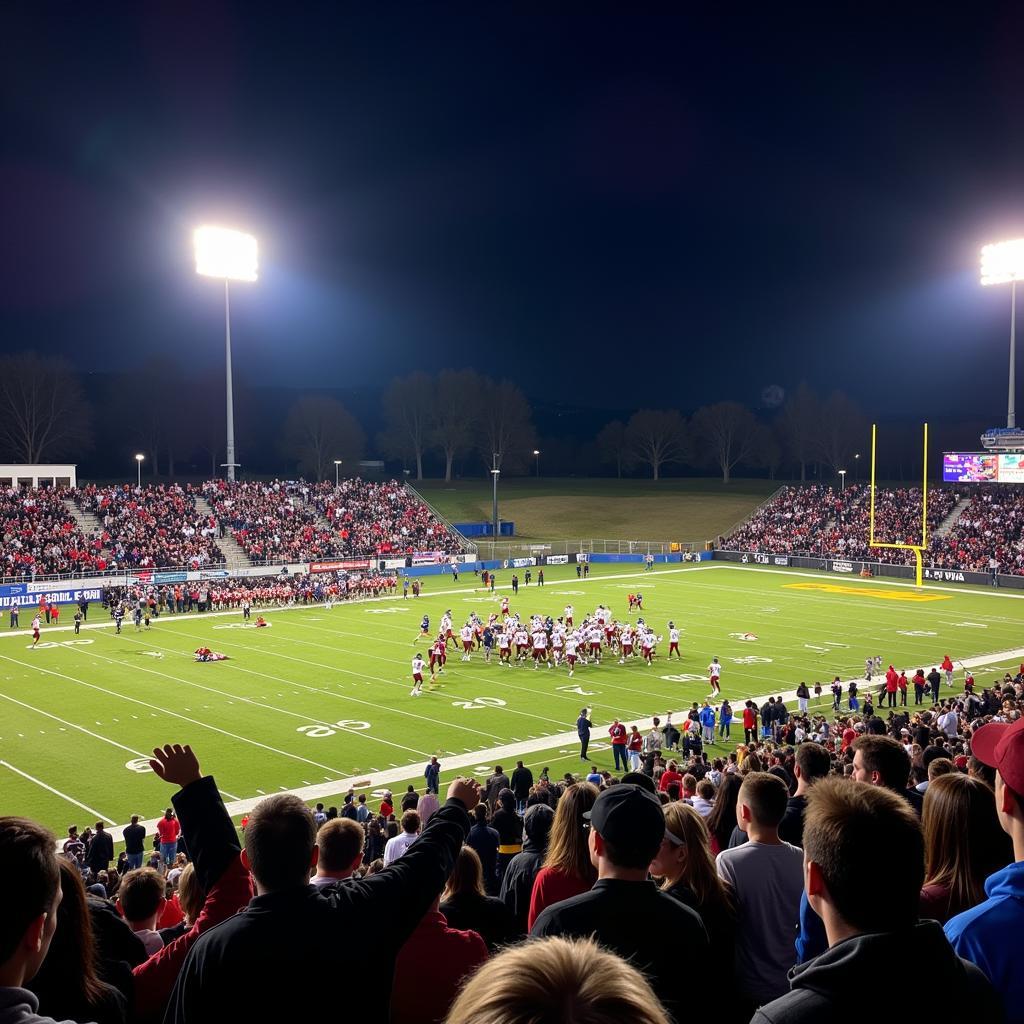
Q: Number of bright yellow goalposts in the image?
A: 1